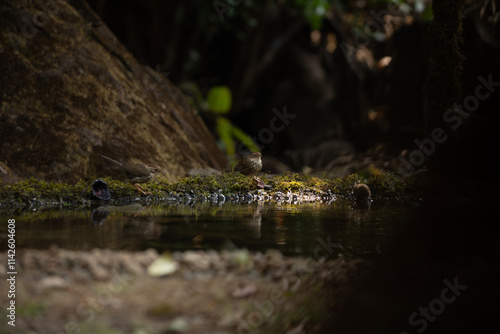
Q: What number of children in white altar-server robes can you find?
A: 0